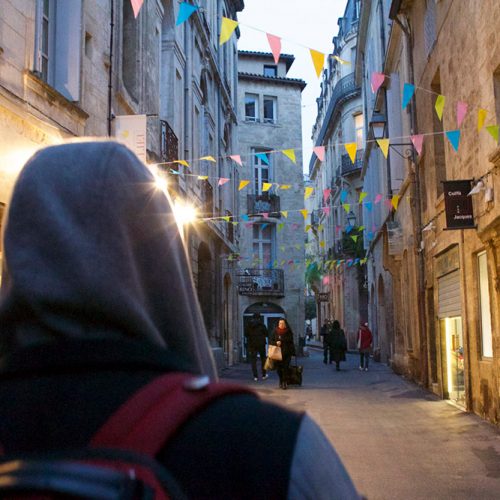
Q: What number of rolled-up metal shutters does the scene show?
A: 1